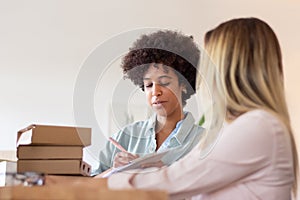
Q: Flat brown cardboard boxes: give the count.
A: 3